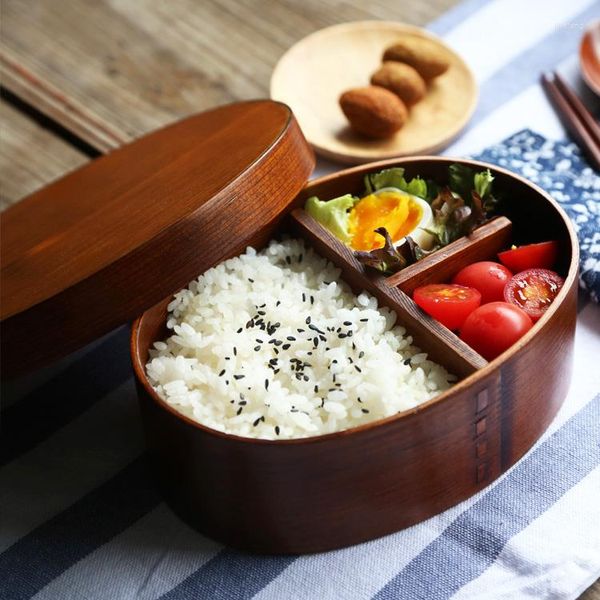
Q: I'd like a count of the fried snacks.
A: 3